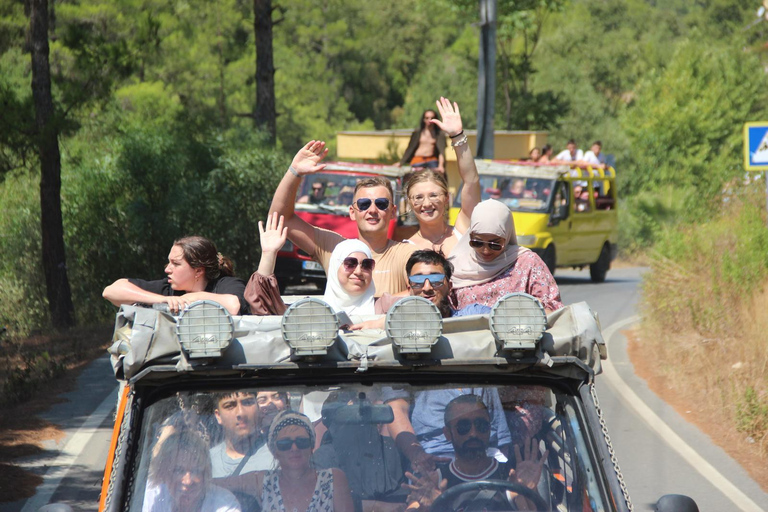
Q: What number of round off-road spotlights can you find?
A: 4